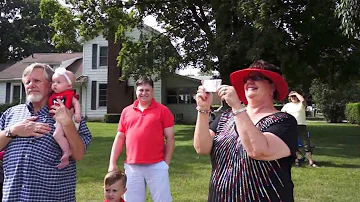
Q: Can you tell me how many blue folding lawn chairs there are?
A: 1